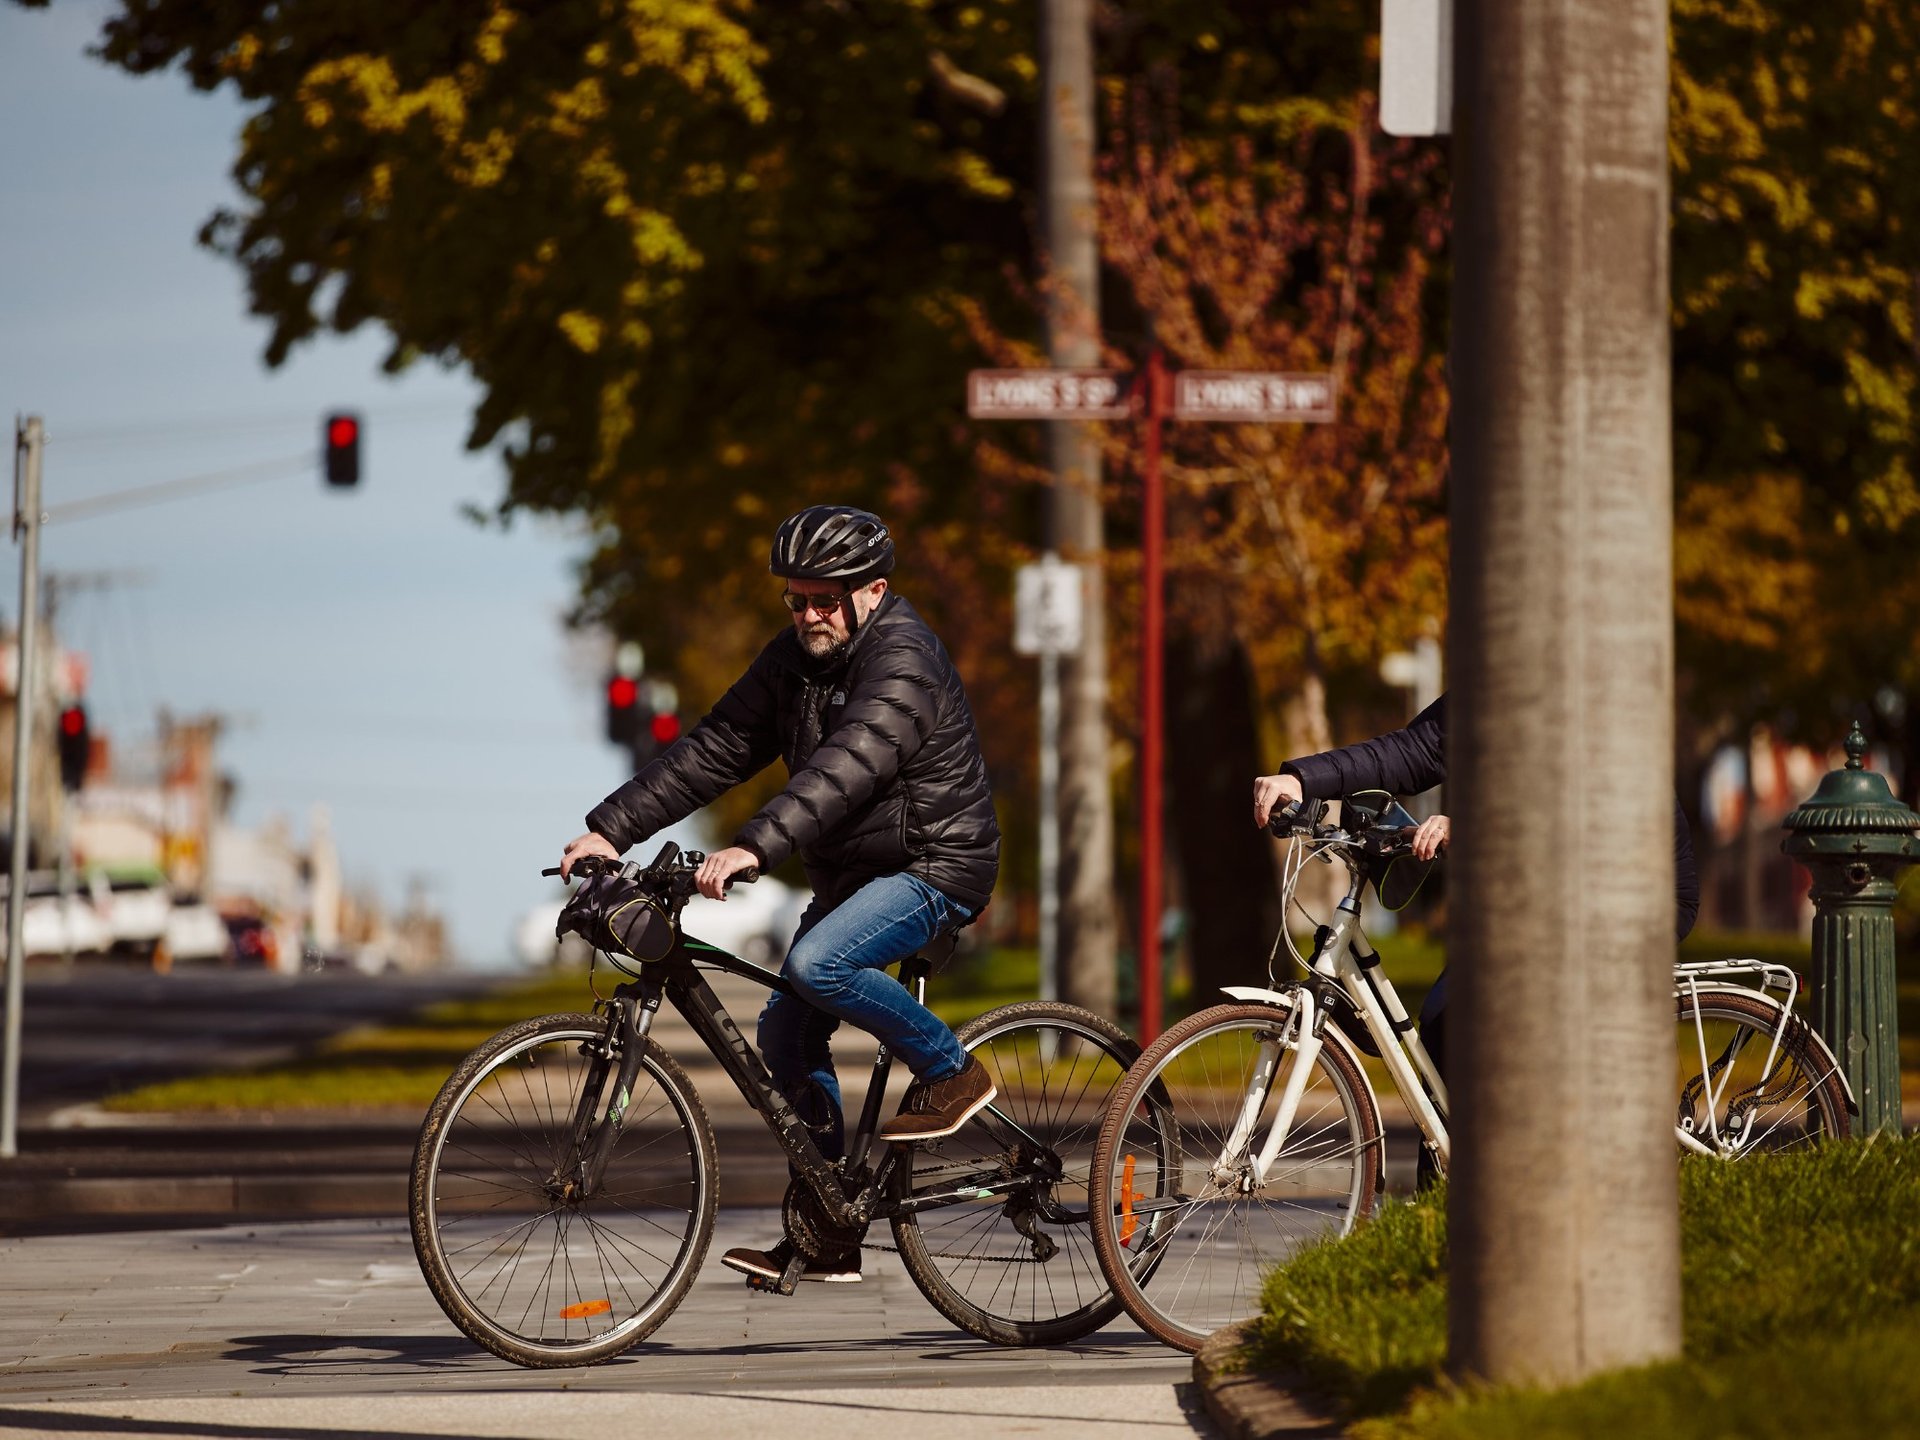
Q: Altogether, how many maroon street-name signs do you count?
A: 2